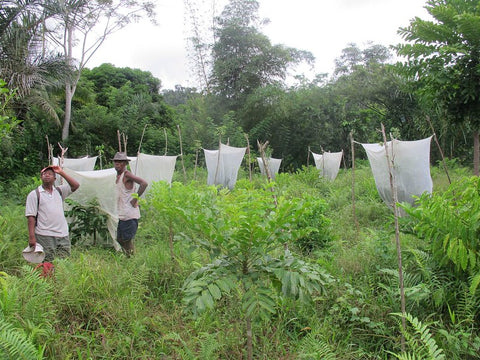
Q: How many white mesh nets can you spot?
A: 7